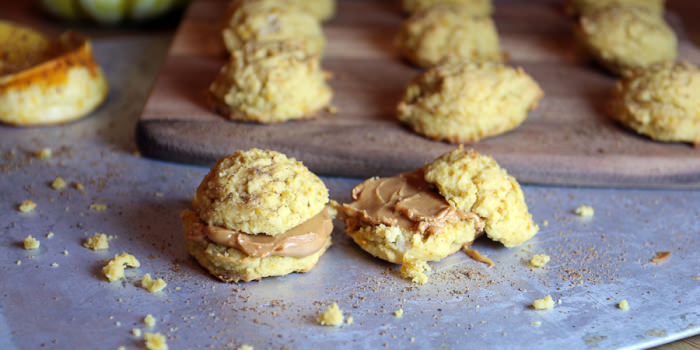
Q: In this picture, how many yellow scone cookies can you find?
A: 11